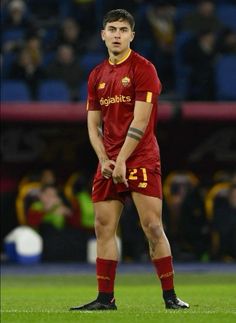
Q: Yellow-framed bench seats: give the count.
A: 4